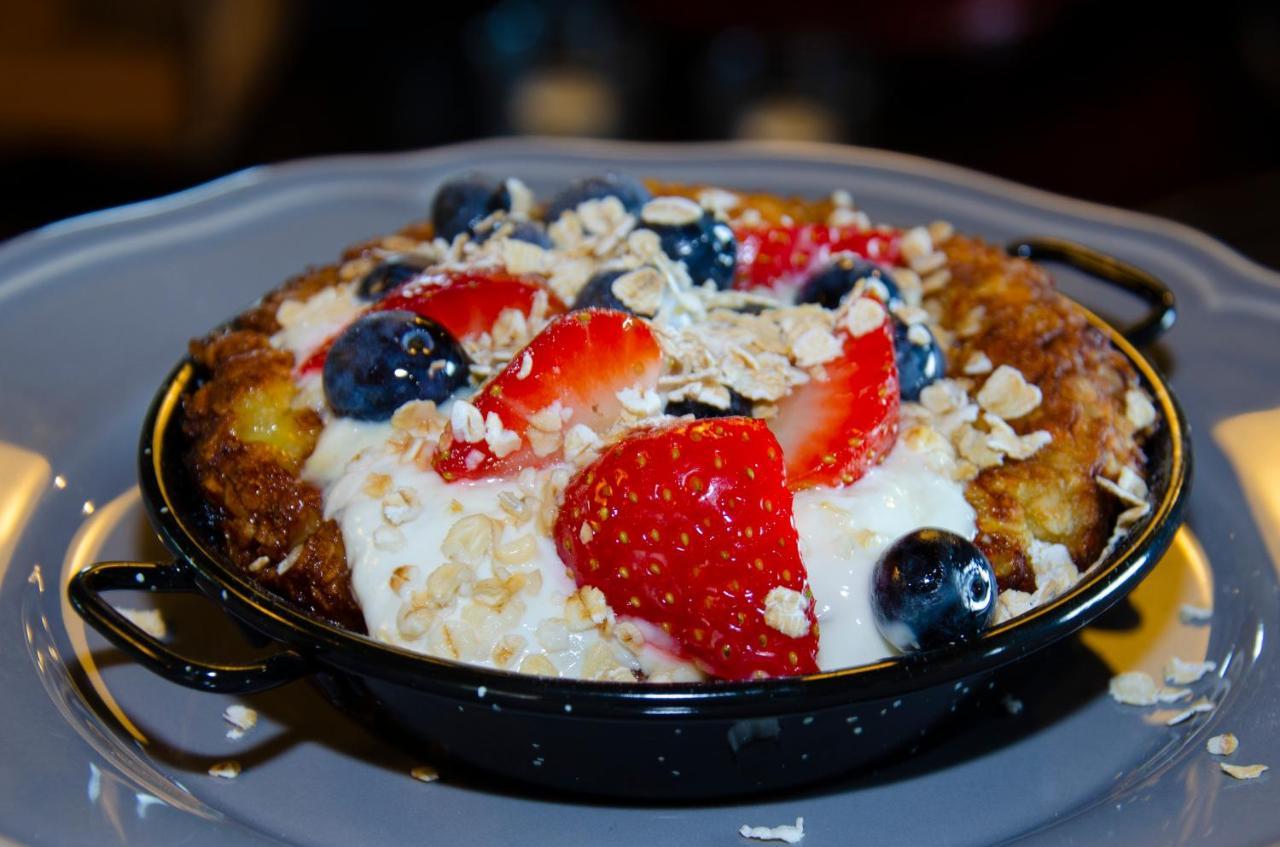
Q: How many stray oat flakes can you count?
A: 12